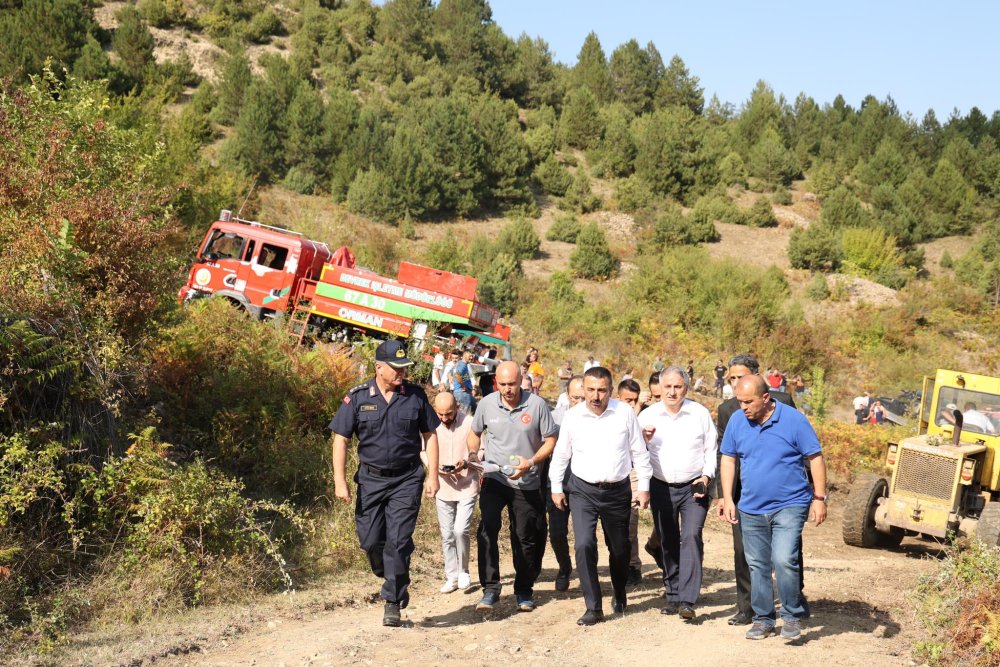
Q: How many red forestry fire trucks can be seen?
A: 1